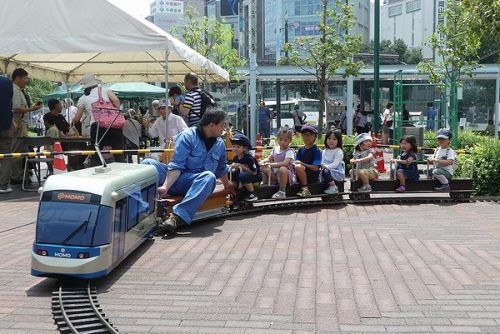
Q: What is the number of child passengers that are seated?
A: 7